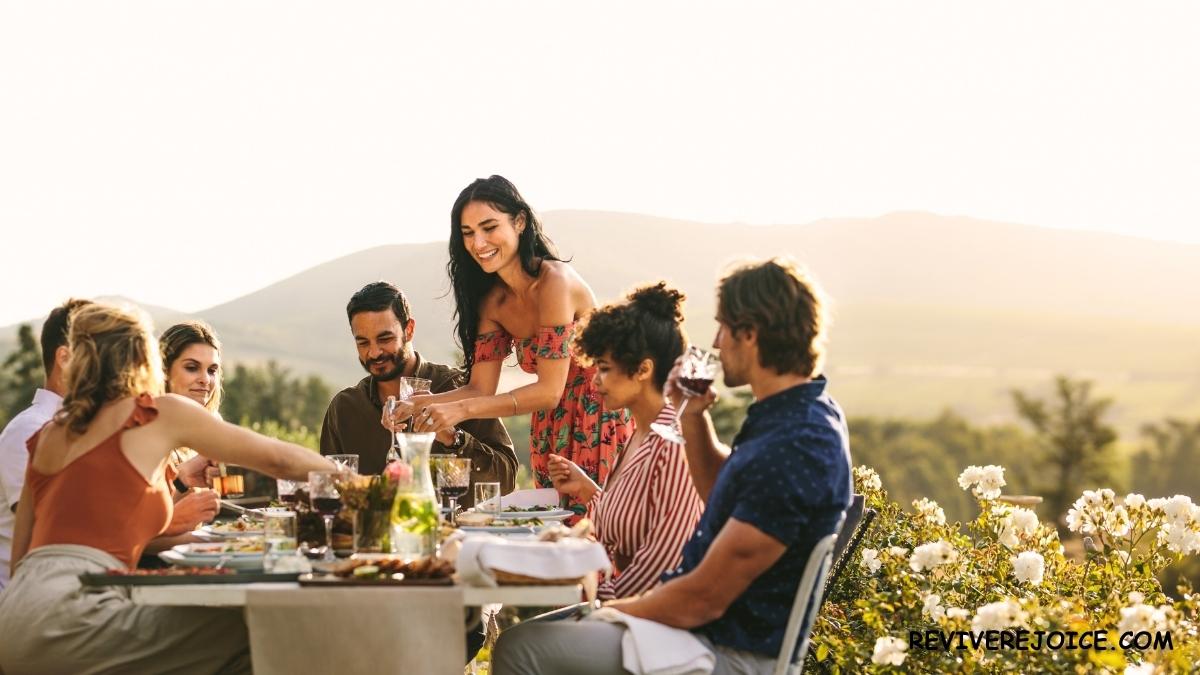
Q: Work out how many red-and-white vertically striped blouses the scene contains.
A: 1